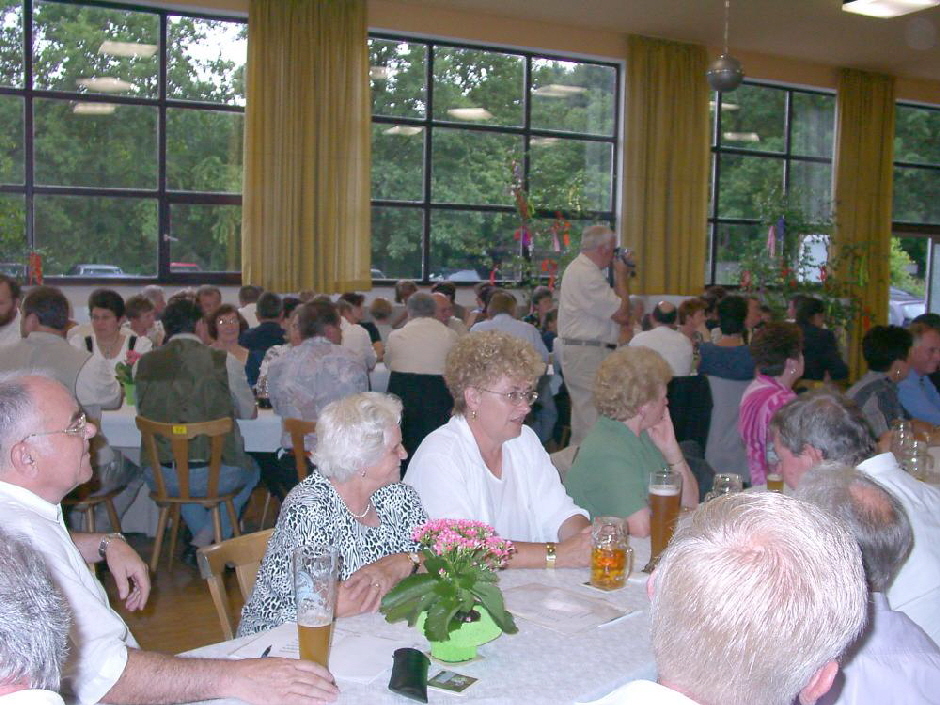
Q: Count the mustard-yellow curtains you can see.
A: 3